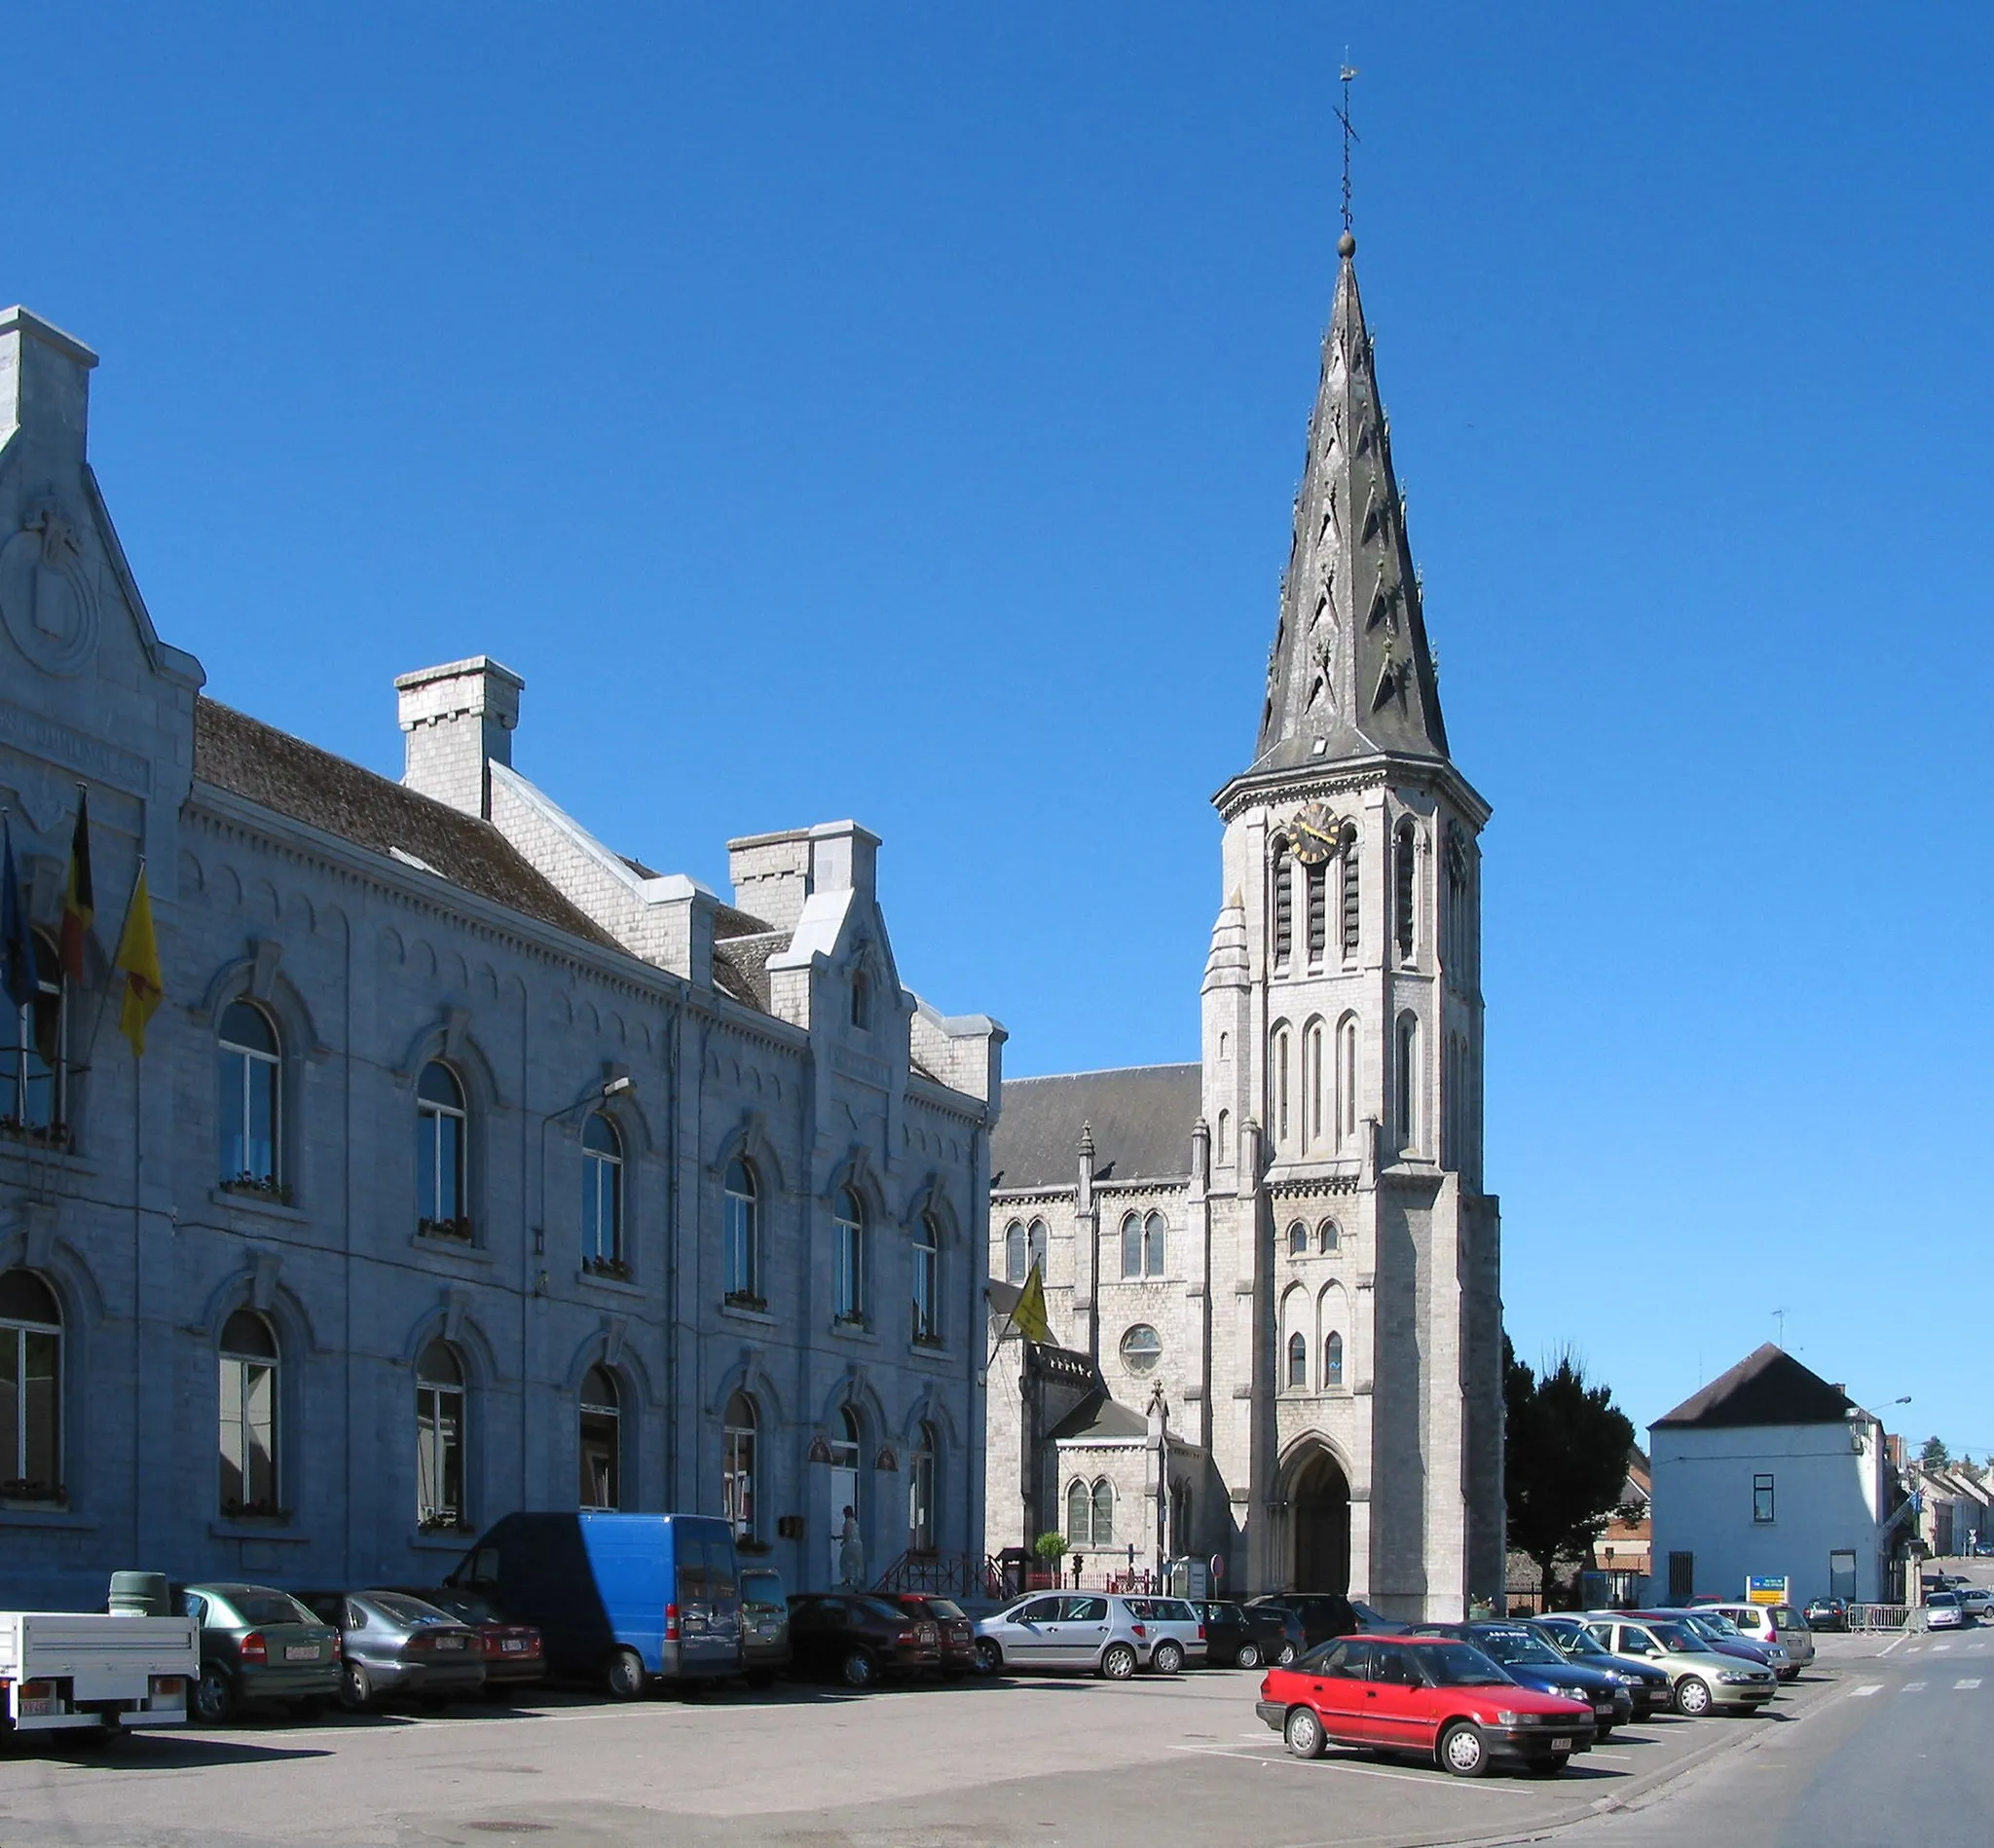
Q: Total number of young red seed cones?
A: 0